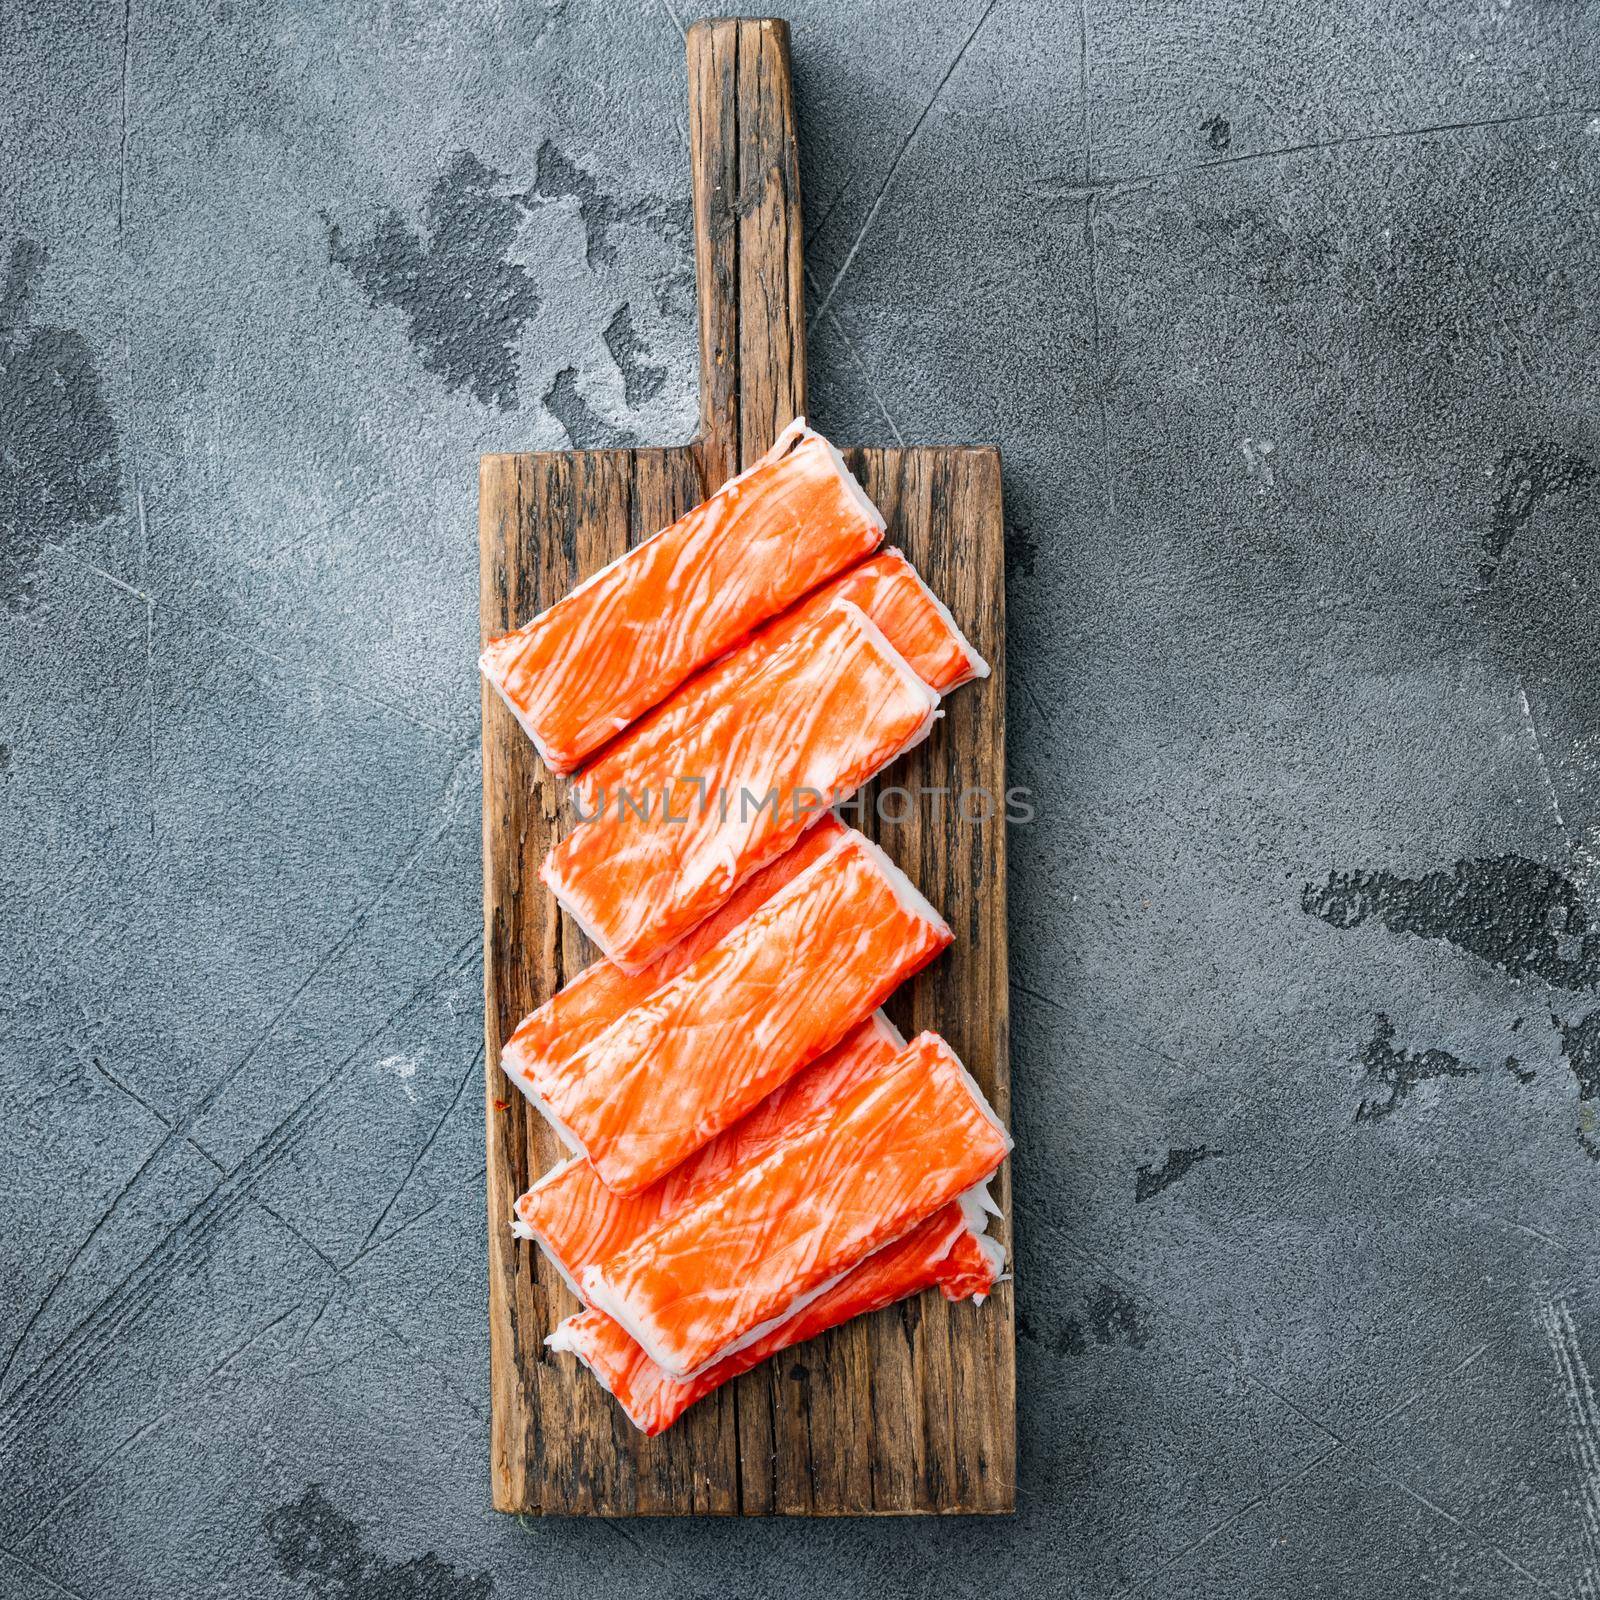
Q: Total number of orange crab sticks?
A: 8